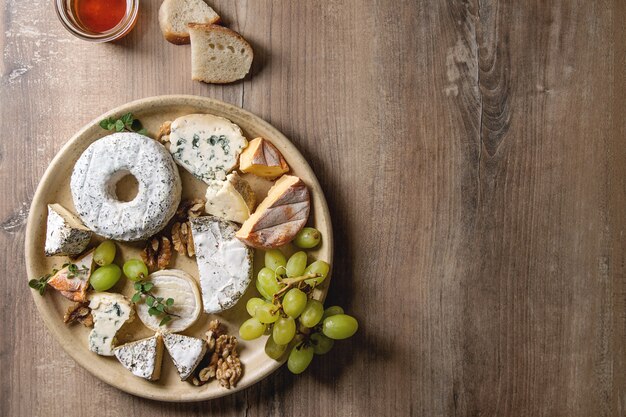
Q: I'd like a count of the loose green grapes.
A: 4